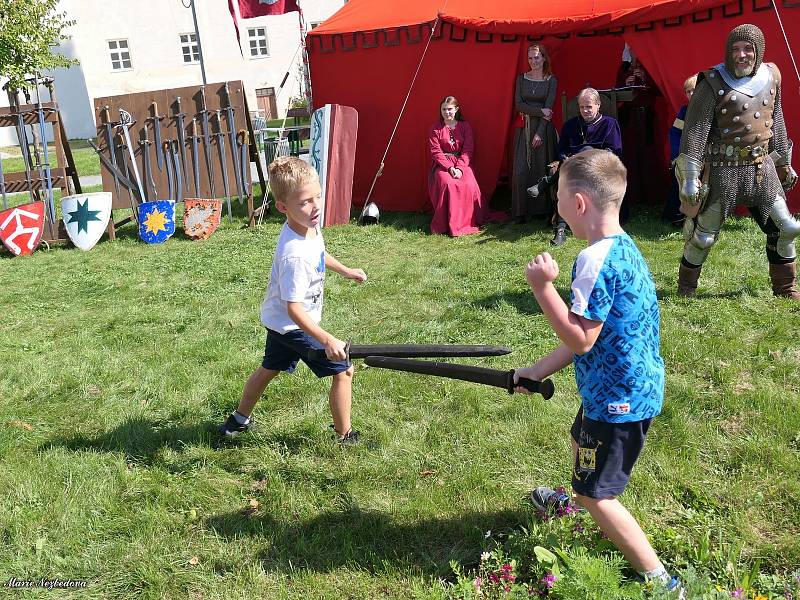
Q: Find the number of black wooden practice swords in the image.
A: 2